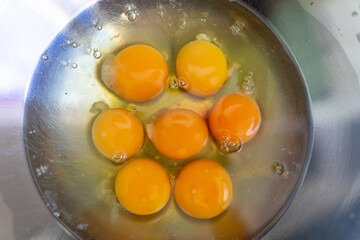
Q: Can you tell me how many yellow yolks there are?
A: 7